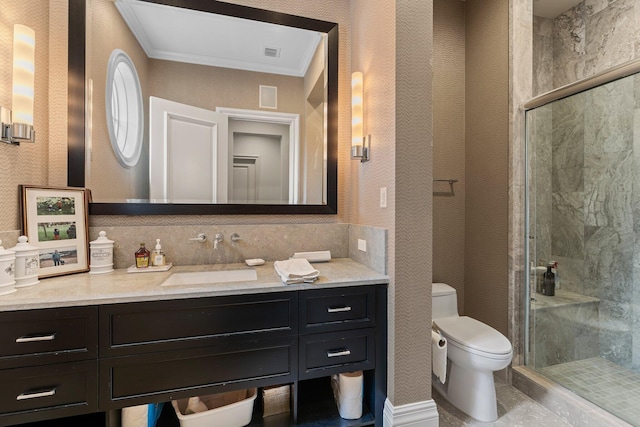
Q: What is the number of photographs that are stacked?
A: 3